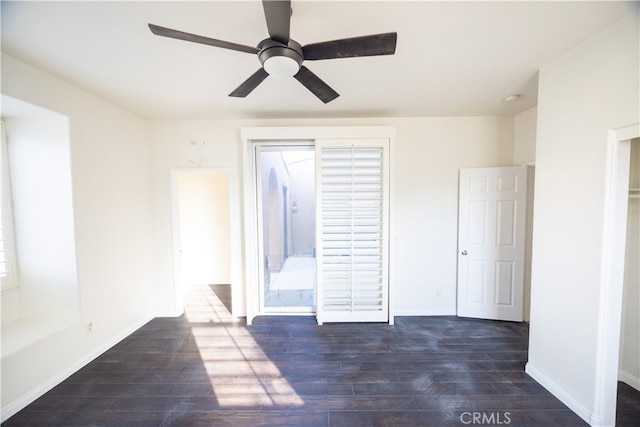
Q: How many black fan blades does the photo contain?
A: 5